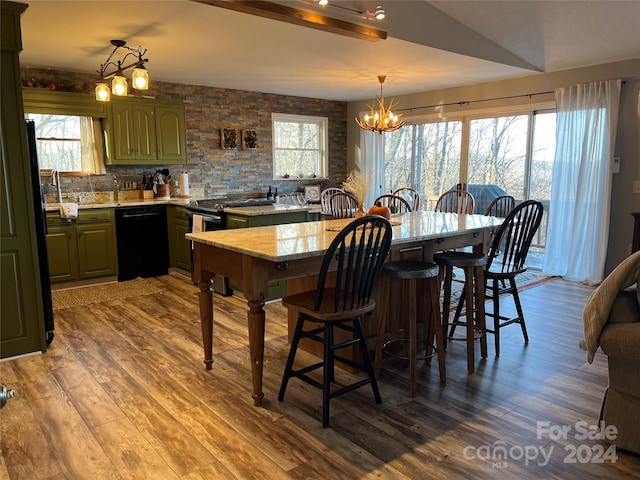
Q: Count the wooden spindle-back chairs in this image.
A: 8